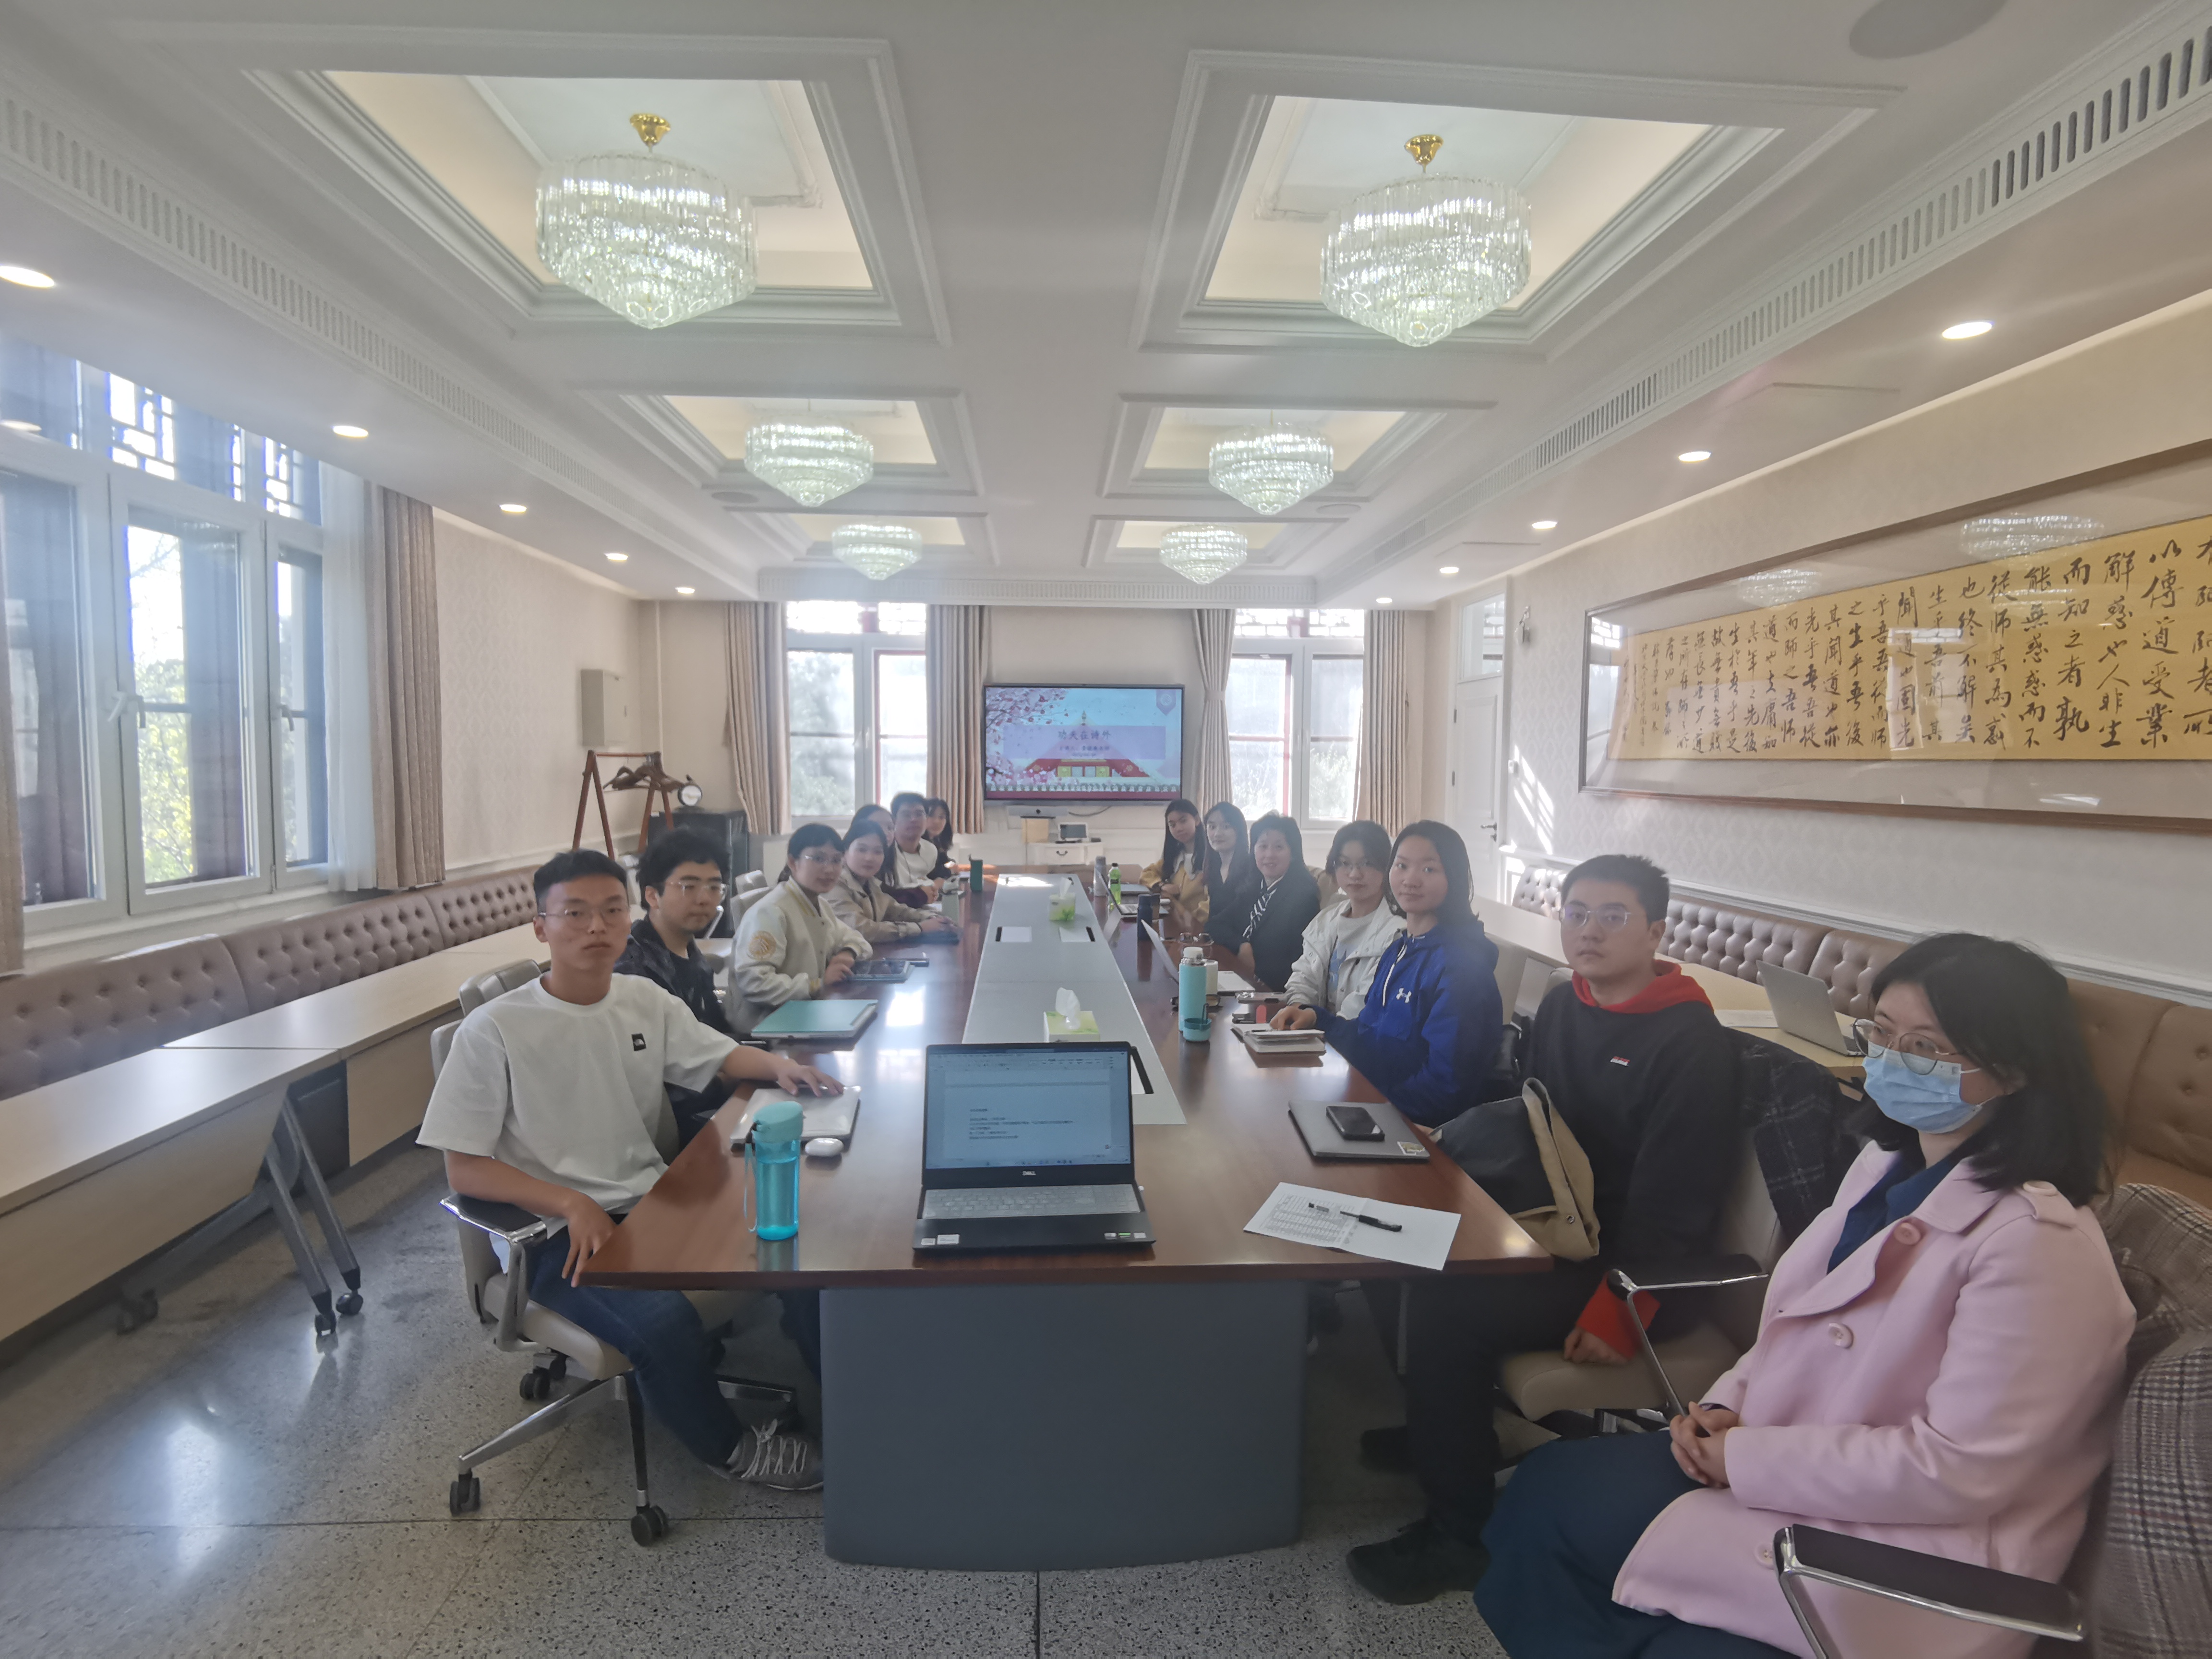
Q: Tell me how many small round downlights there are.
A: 10